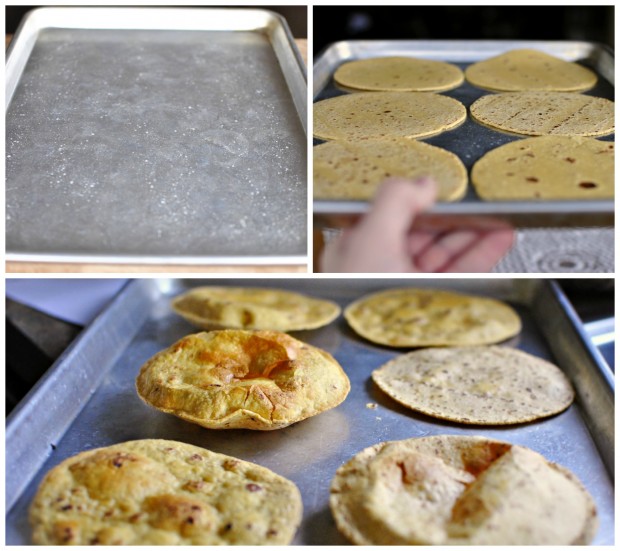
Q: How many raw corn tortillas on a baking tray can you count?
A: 6